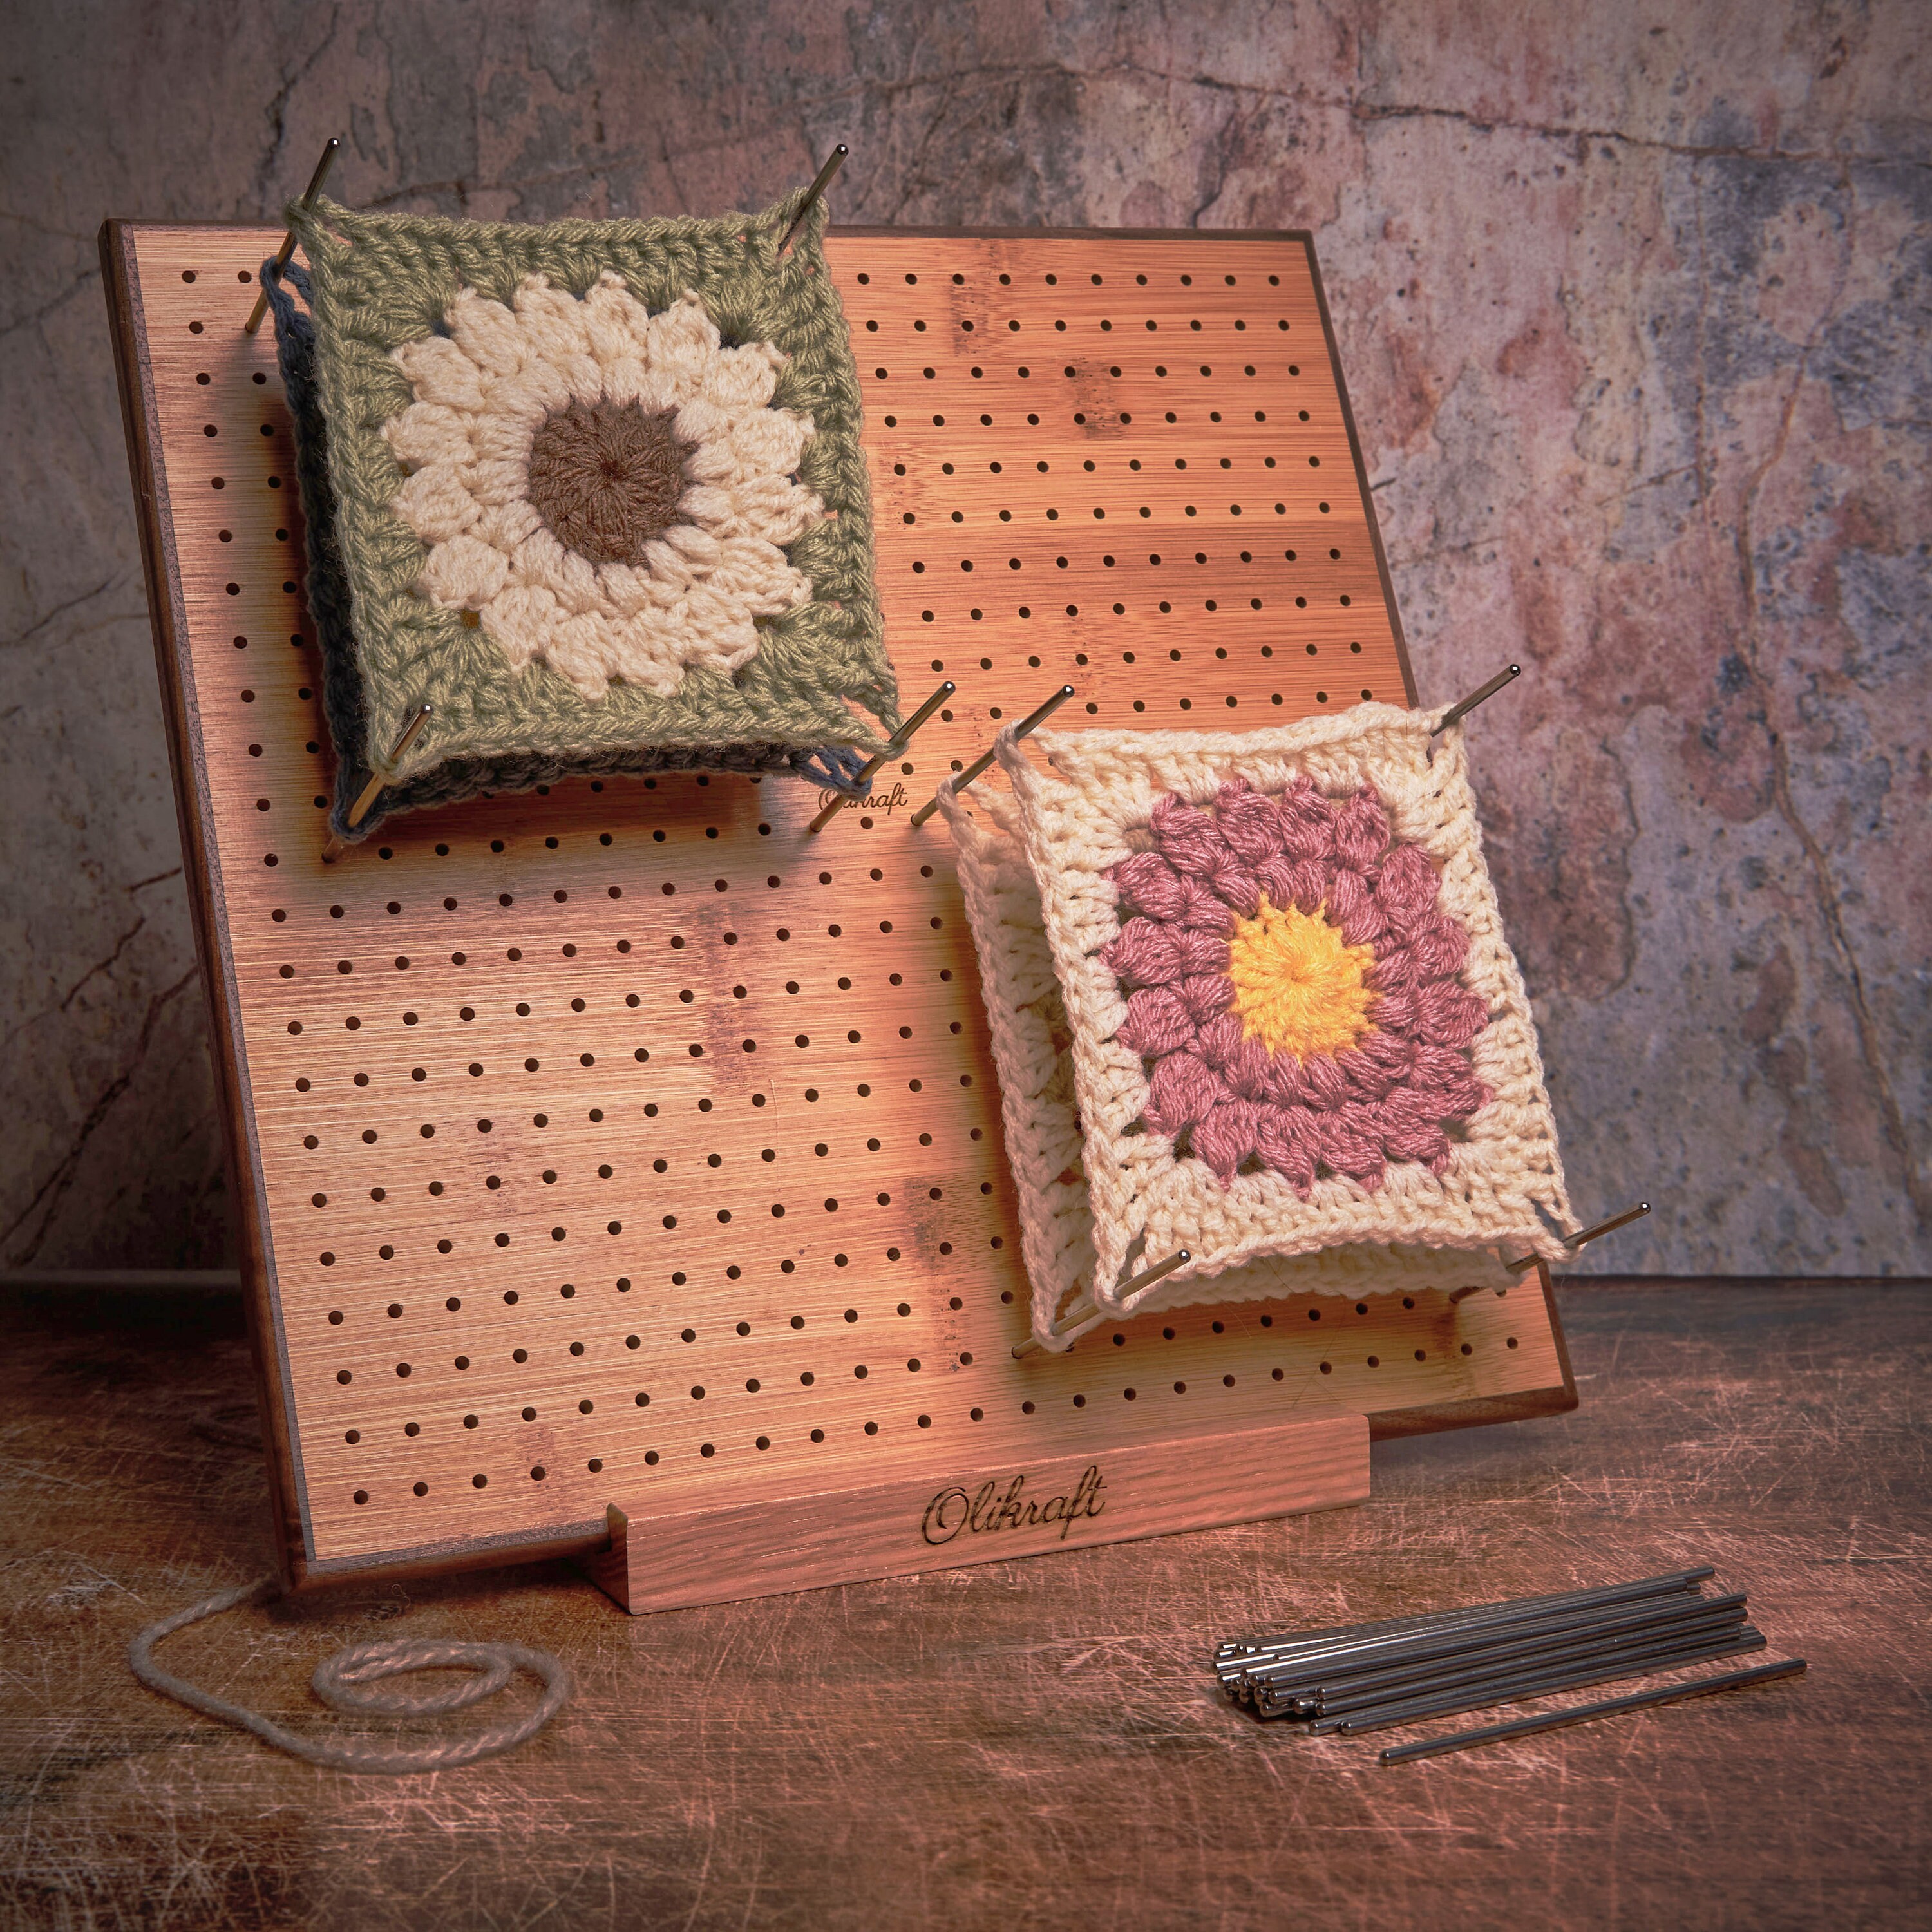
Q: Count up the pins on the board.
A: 8